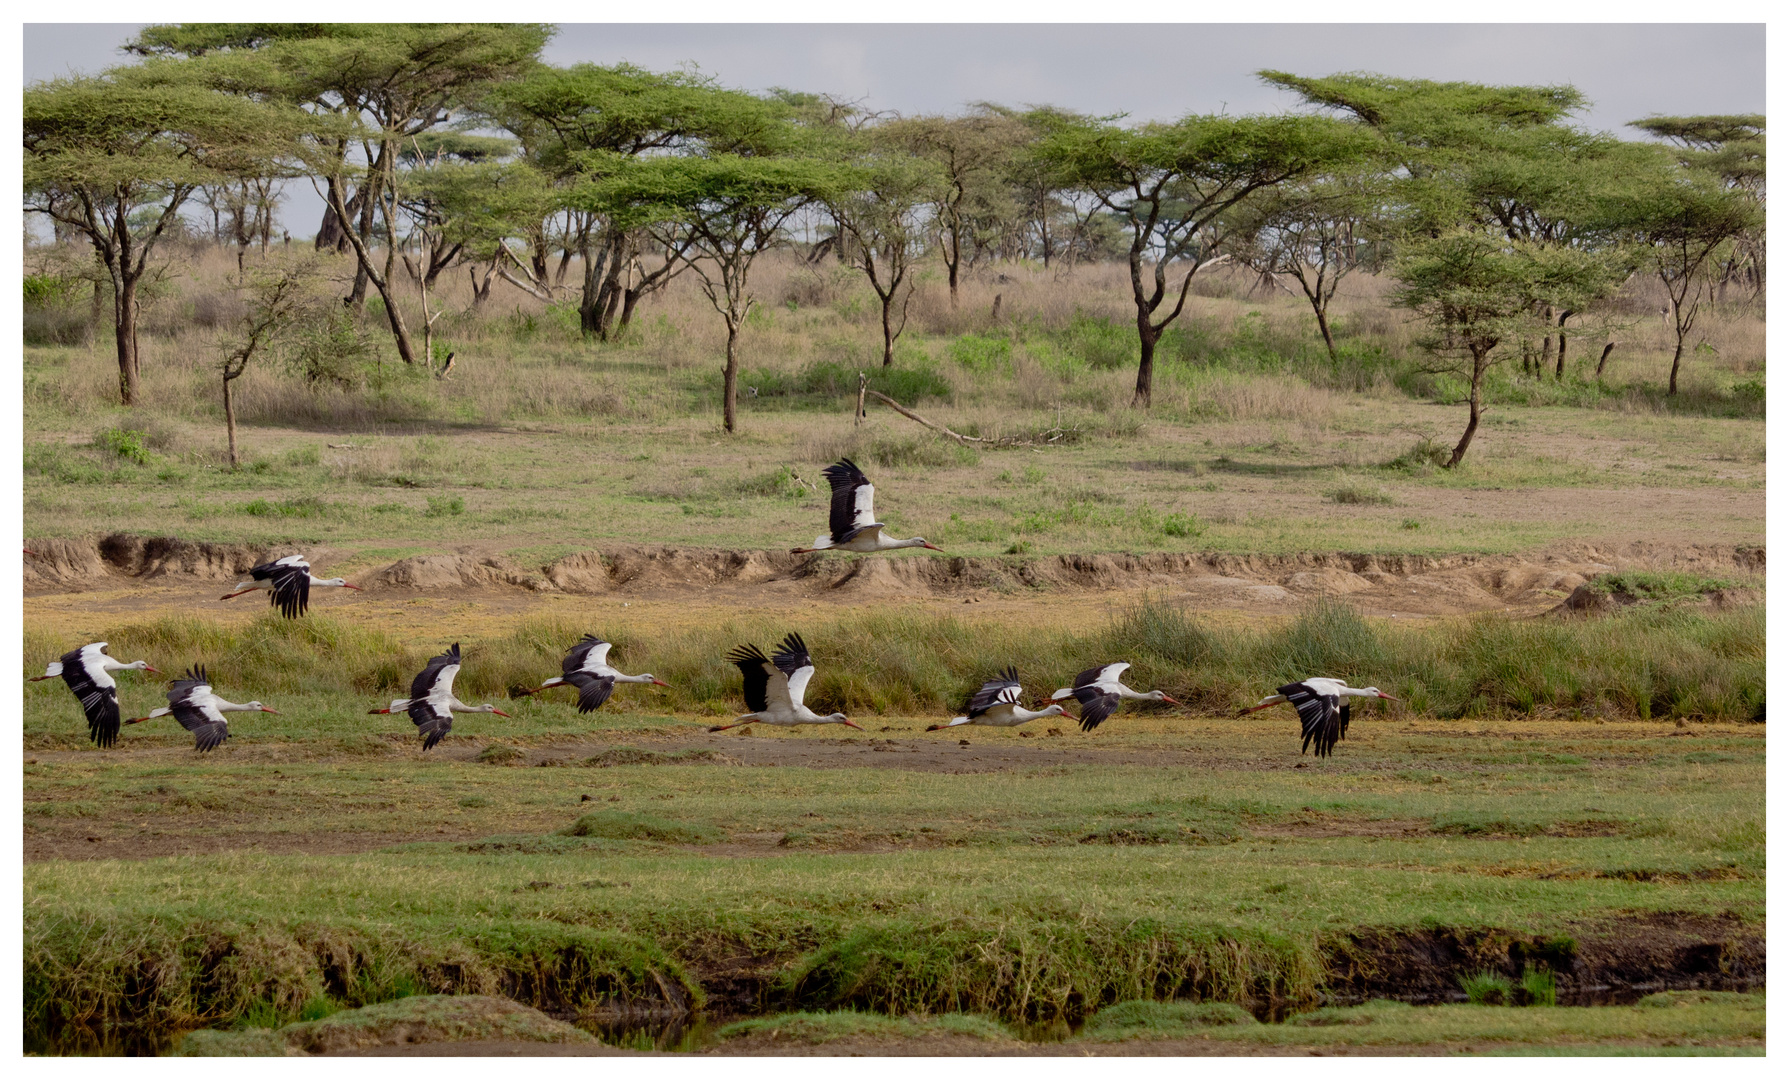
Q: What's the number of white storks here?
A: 10